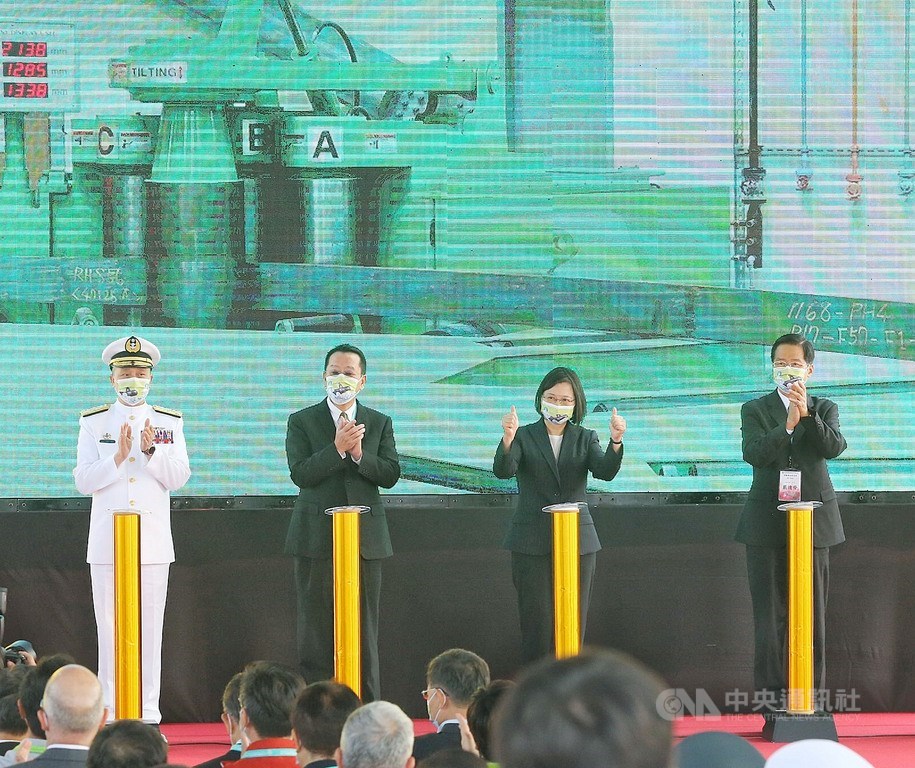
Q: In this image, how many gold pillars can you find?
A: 4